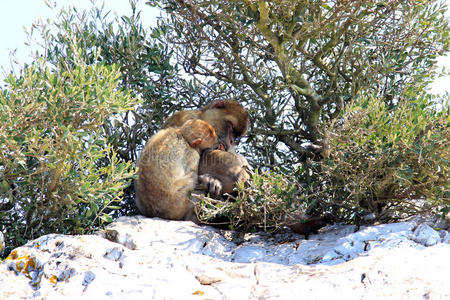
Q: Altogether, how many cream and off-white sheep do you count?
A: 0